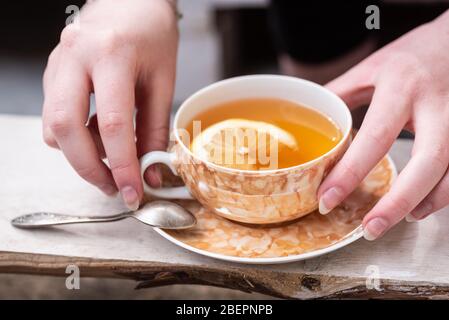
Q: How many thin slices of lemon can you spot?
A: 1